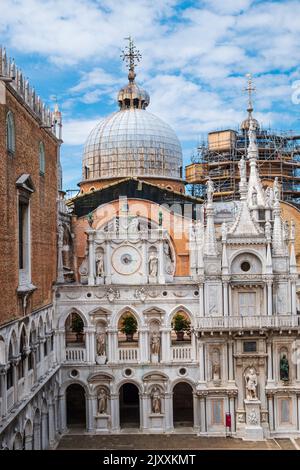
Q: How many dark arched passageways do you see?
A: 3